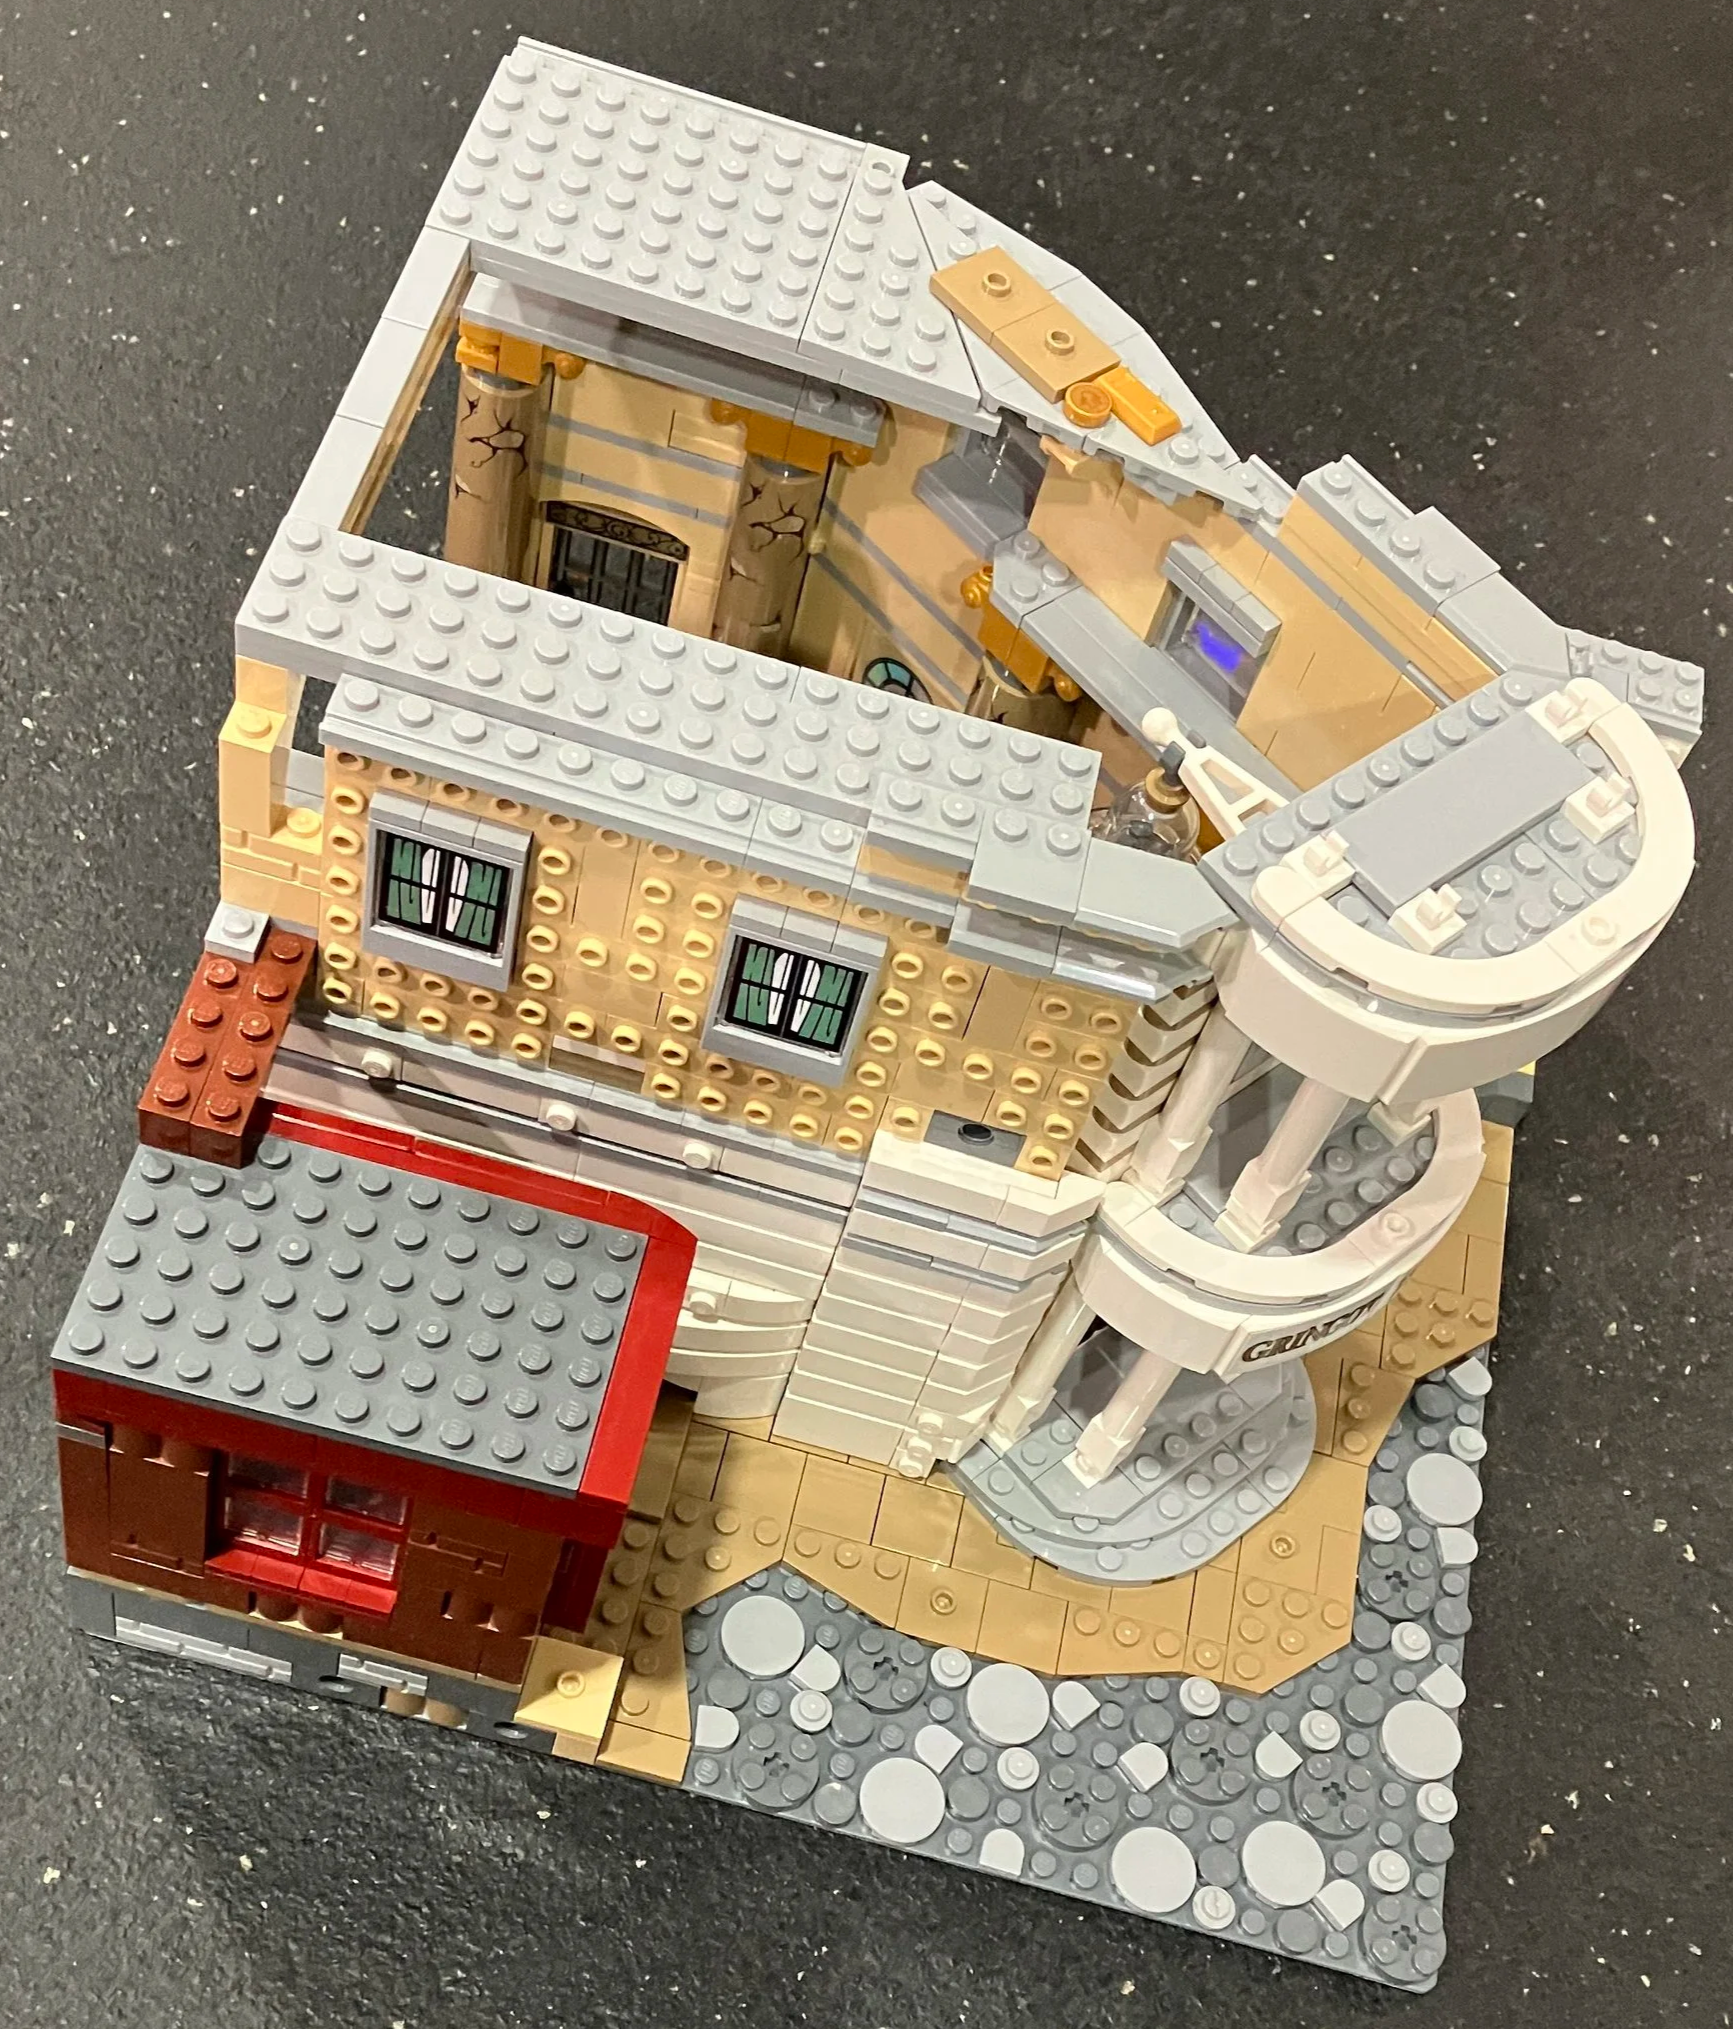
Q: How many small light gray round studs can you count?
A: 11